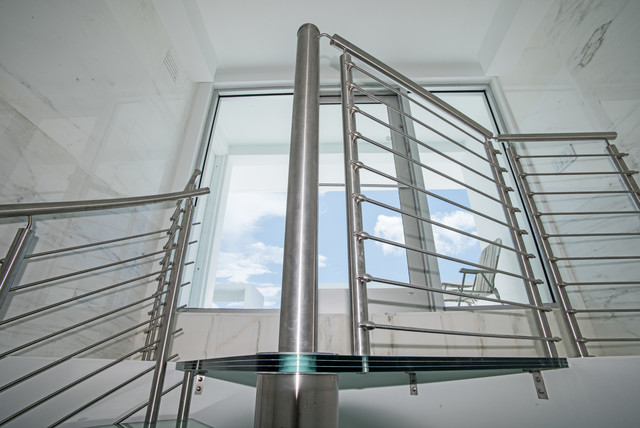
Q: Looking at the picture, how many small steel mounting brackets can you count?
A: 3